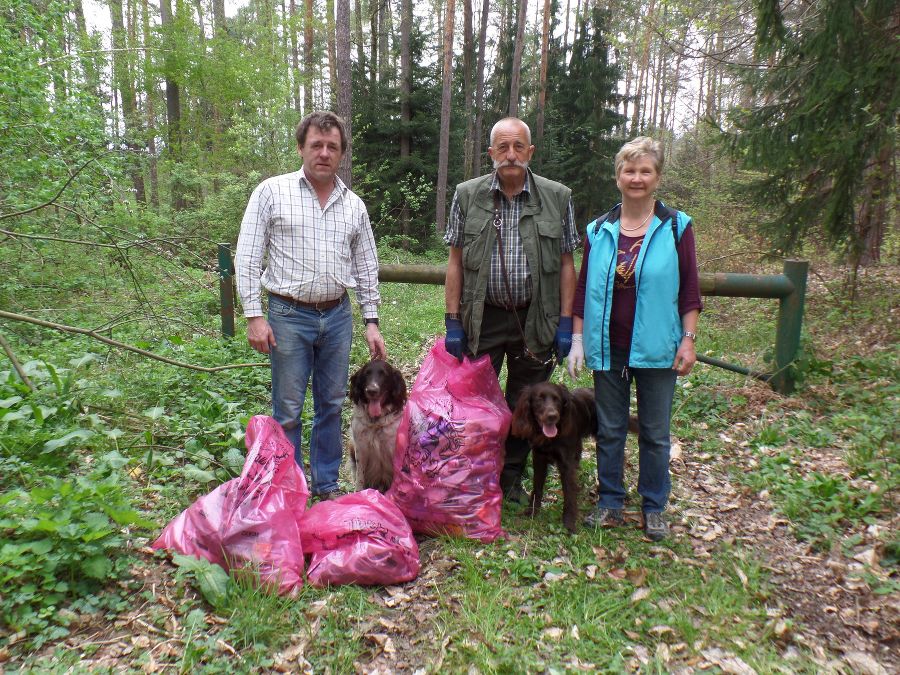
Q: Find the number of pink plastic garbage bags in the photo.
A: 3